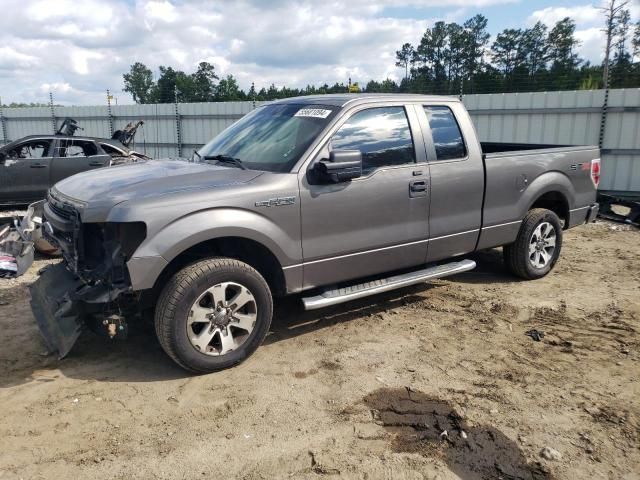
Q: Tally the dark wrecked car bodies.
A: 1